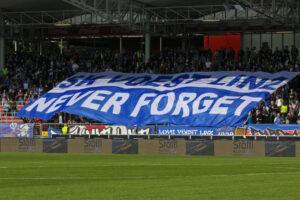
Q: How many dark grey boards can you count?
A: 4